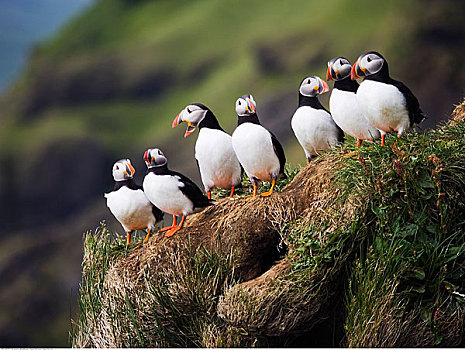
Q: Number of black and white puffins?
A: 7